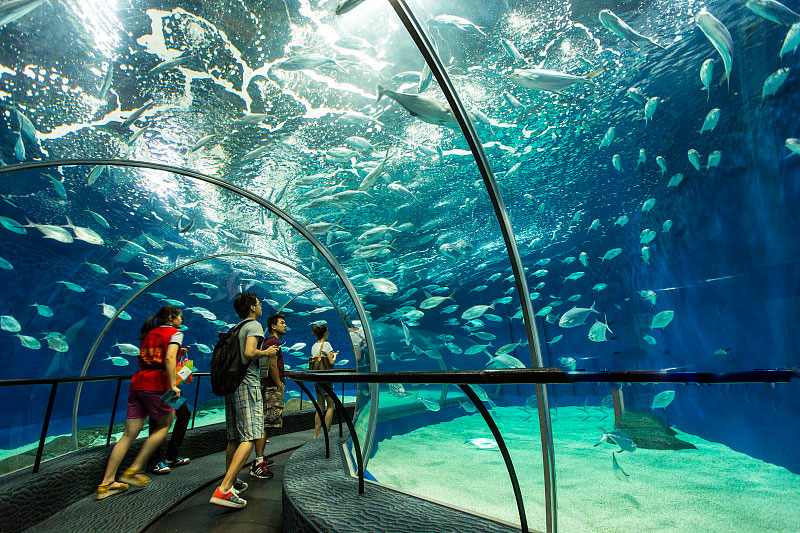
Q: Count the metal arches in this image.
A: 4